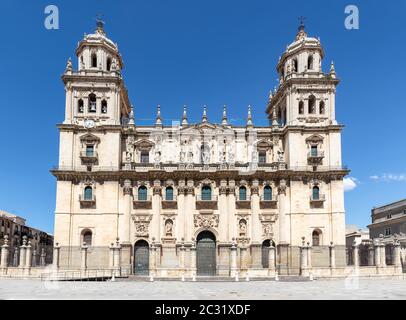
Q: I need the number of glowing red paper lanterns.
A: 0